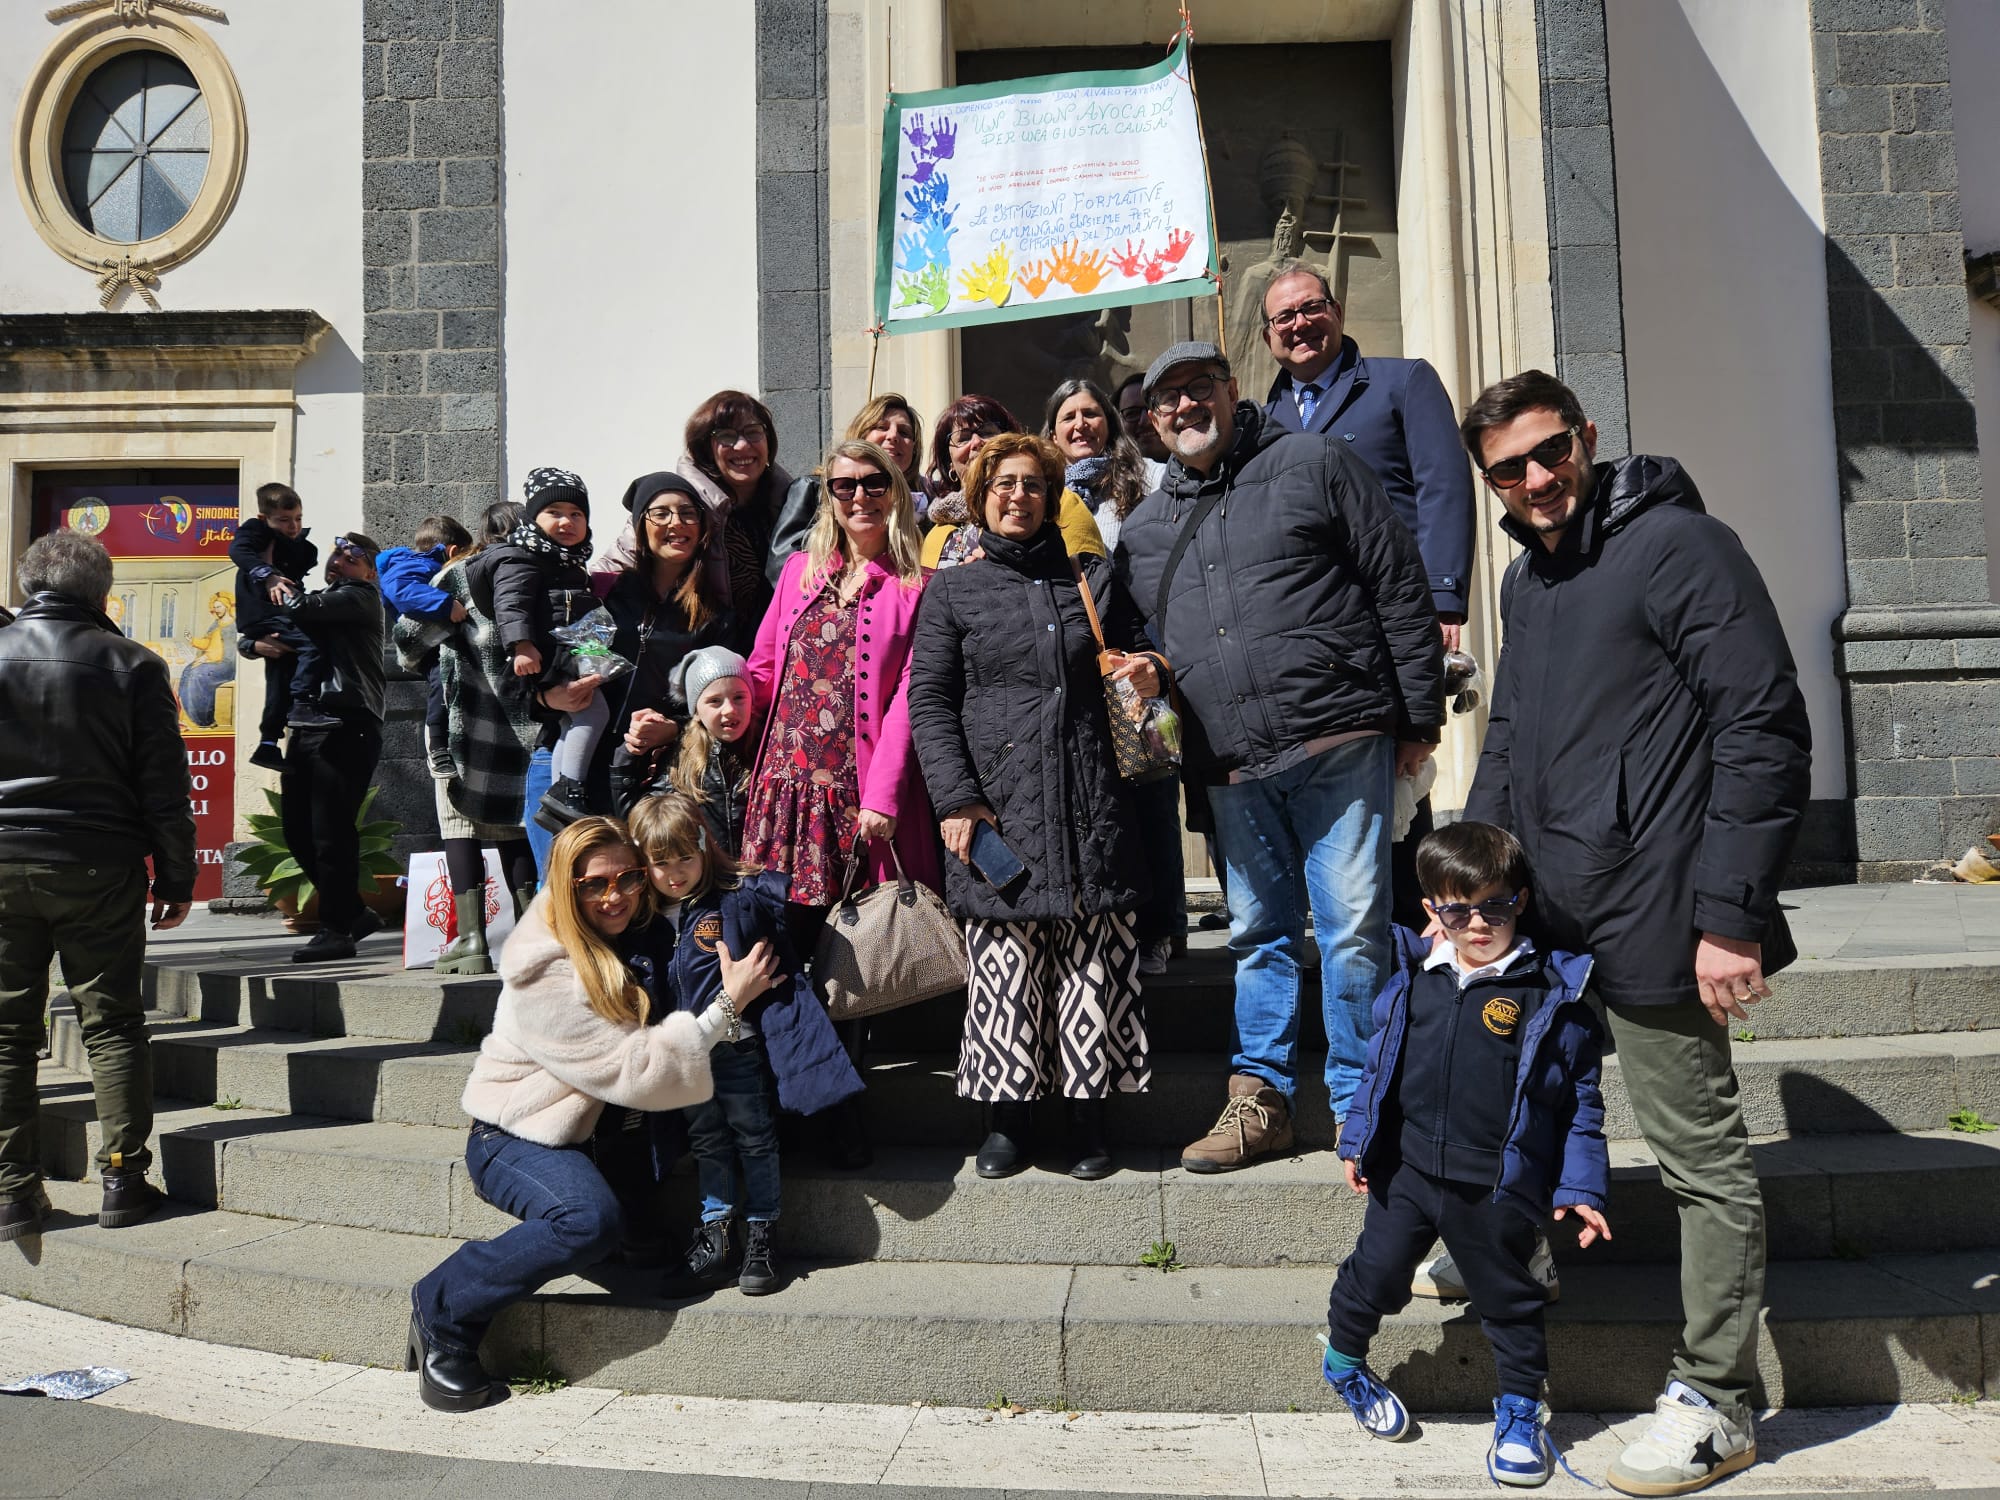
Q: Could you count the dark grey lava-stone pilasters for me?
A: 4